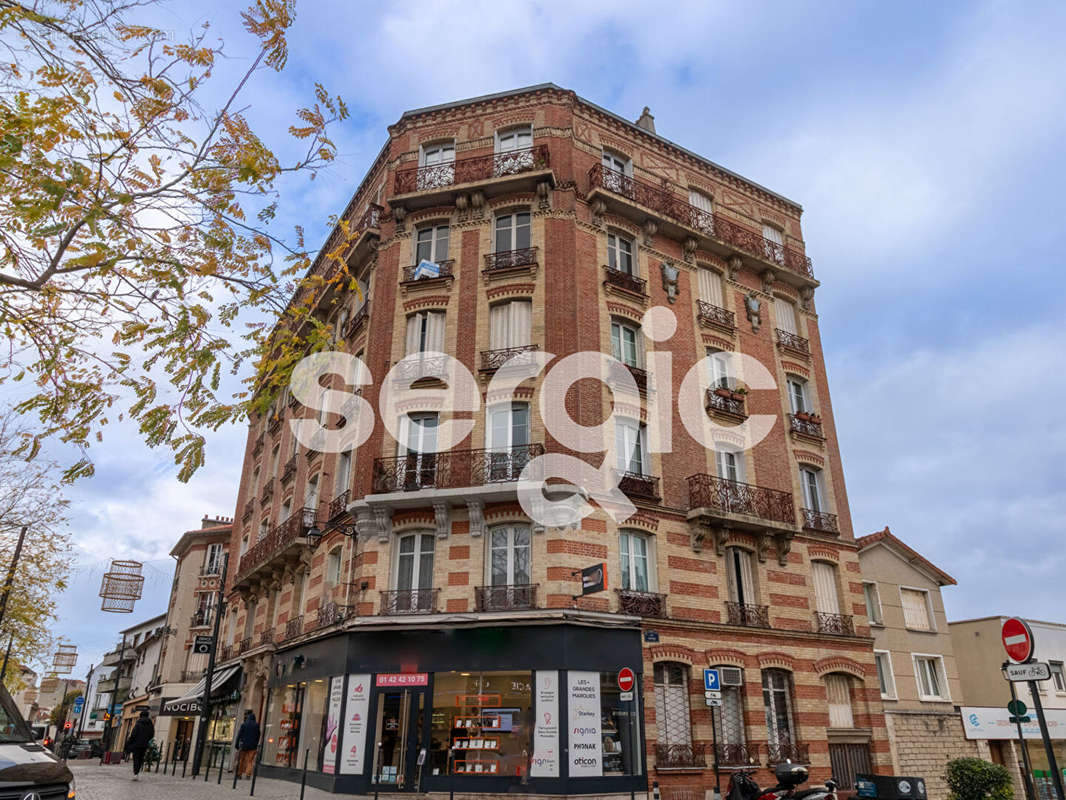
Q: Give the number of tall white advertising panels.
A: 4